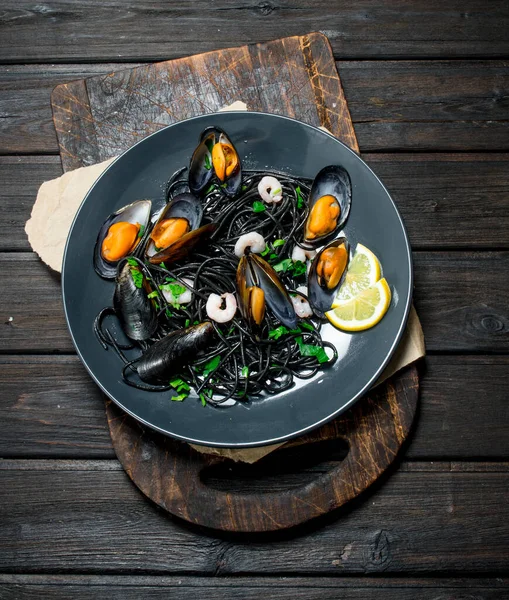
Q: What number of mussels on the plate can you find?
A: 8